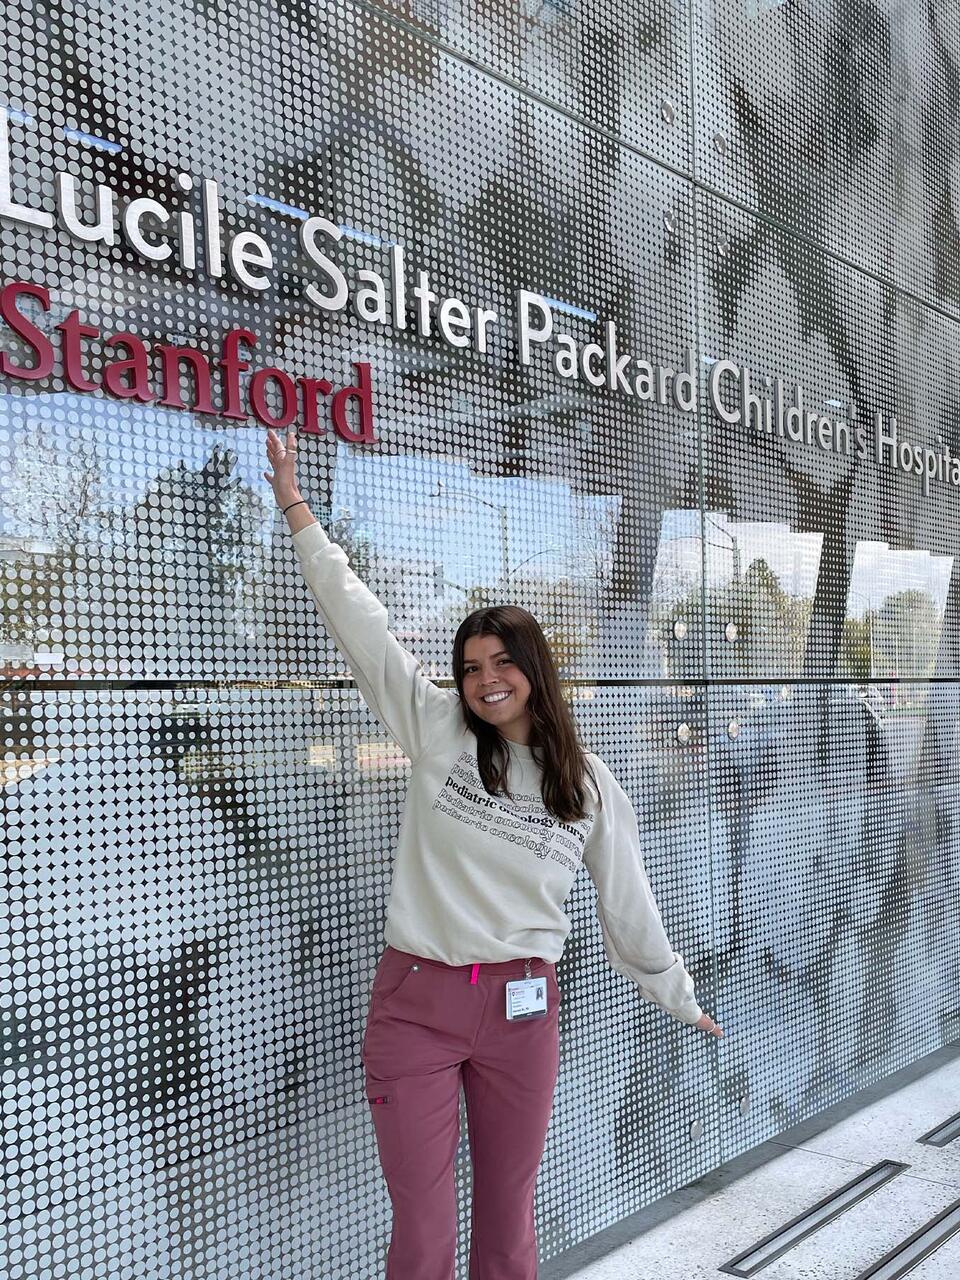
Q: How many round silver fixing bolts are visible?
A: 10